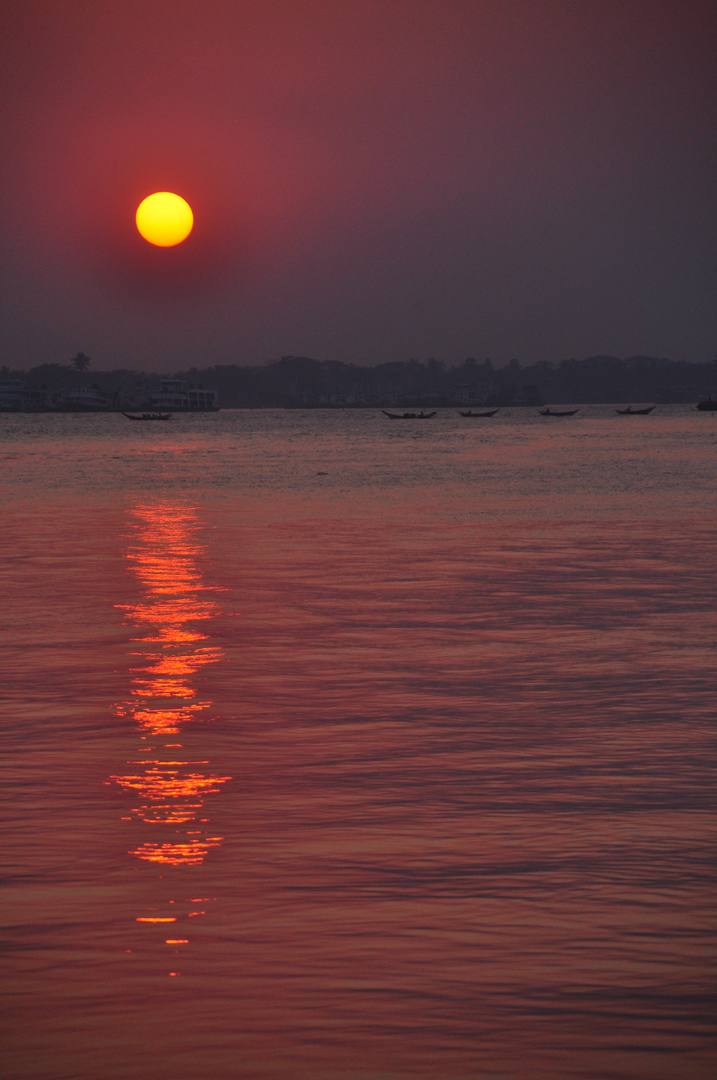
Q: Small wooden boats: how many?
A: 5